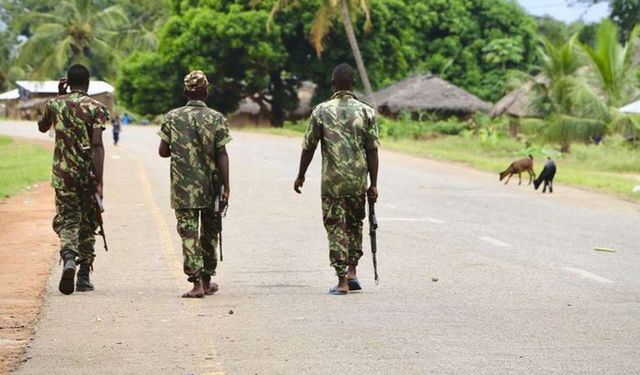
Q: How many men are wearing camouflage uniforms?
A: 3